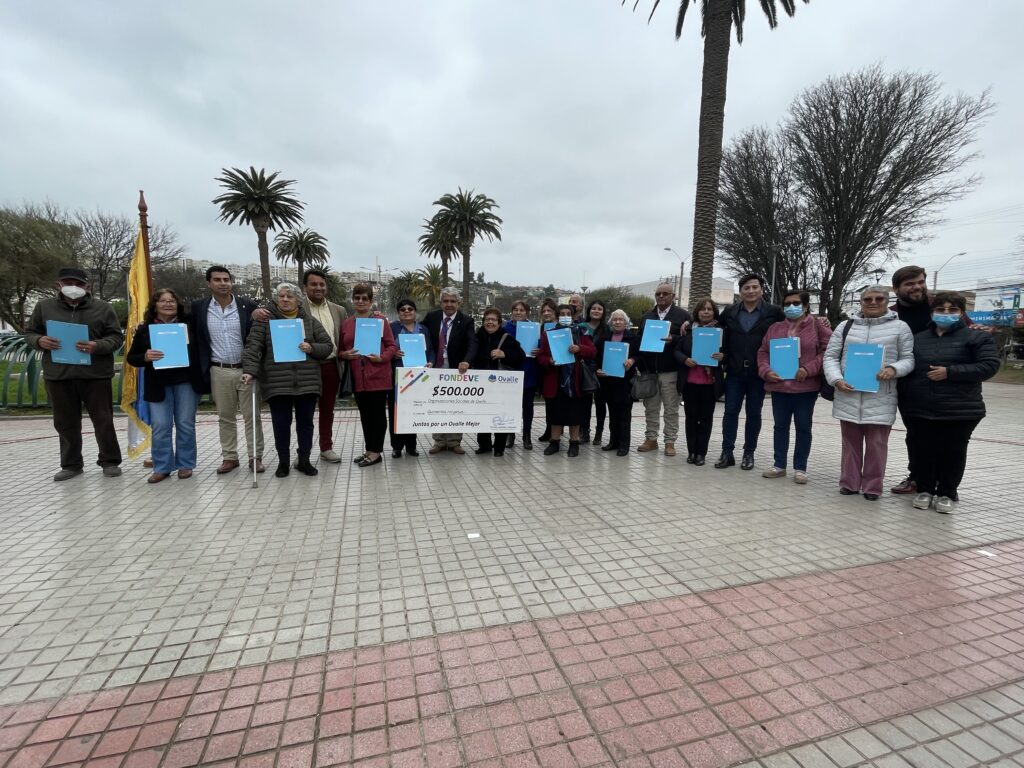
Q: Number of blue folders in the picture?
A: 13